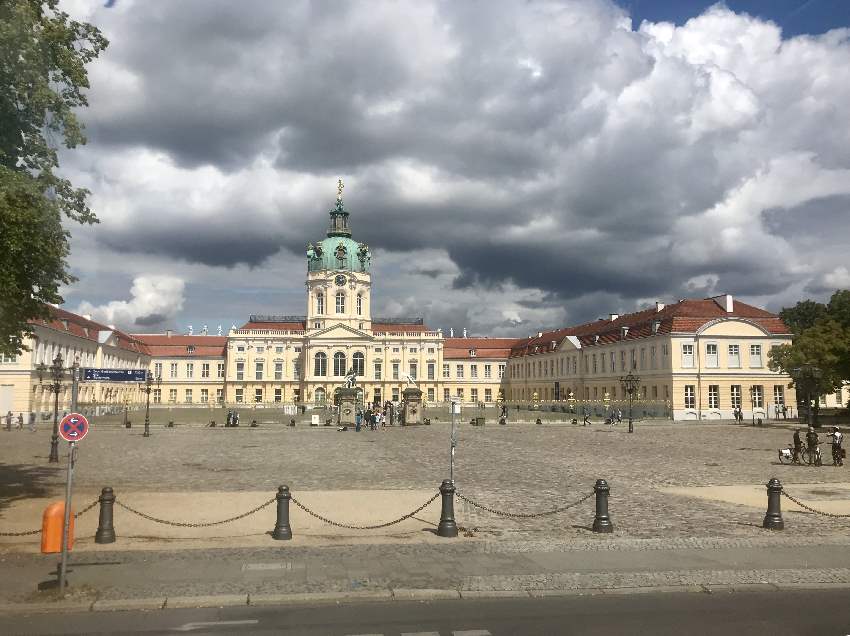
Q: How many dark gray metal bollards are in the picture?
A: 5